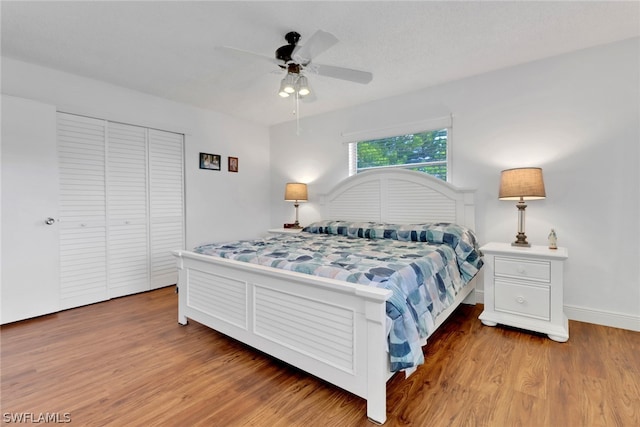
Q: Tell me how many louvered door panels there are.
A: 3